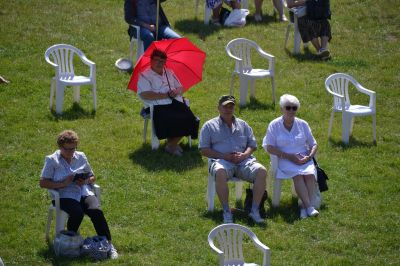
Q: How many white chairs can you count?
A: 11